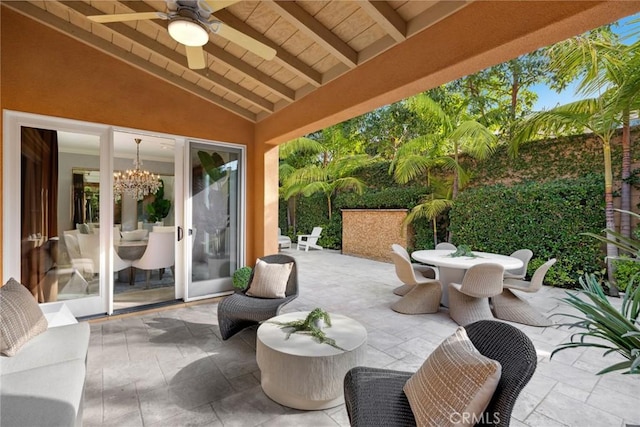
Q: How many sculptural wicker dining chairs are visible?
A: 6